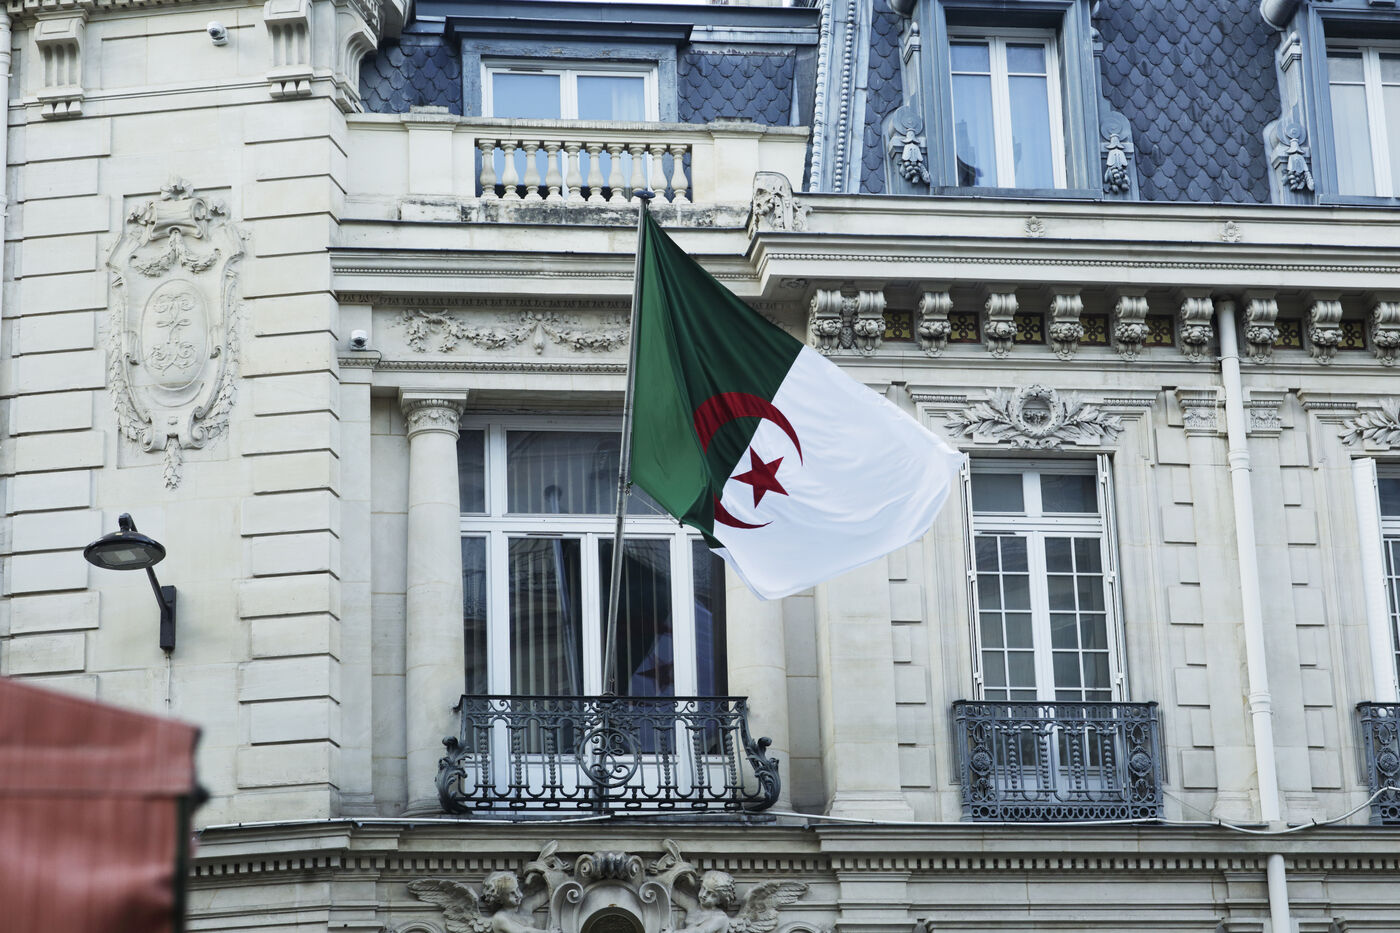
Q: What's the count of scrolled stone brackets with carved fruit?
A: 10